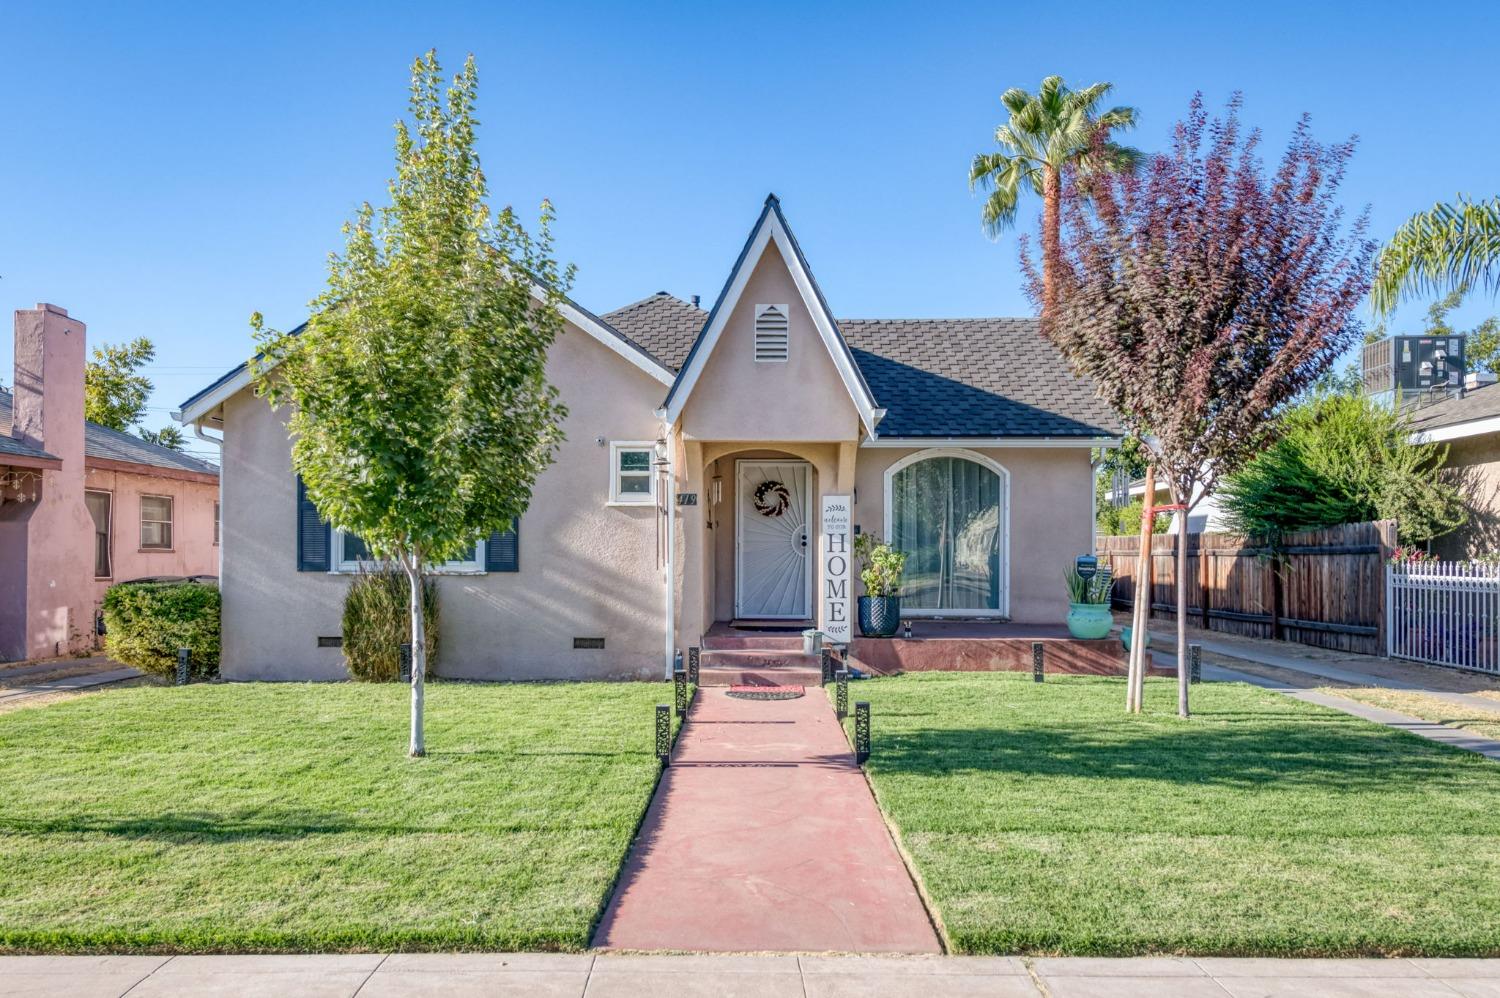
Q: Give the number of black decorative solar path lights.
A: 10